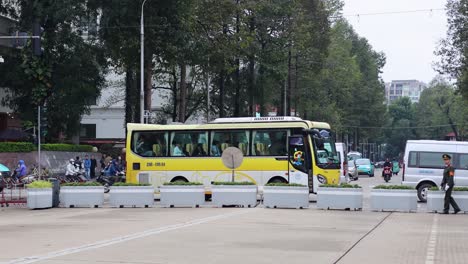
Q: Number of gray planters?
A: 9